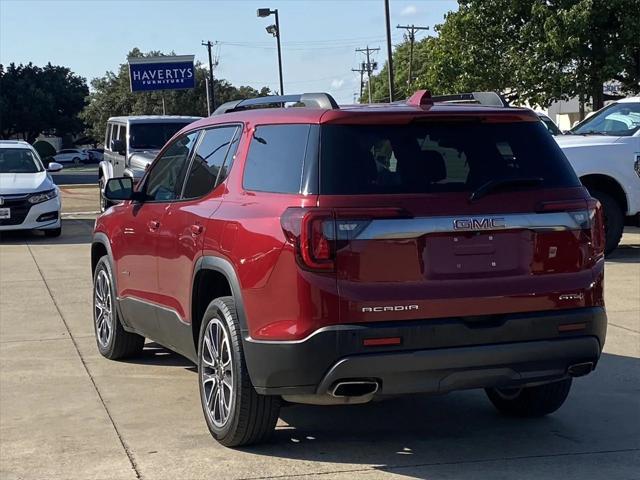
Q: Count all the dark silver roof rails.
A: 2